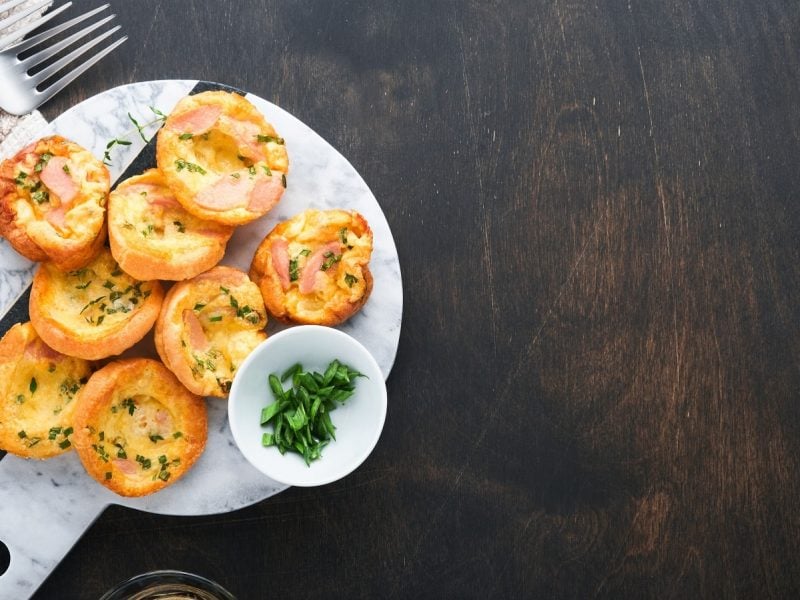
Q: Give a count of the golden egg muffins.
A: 8